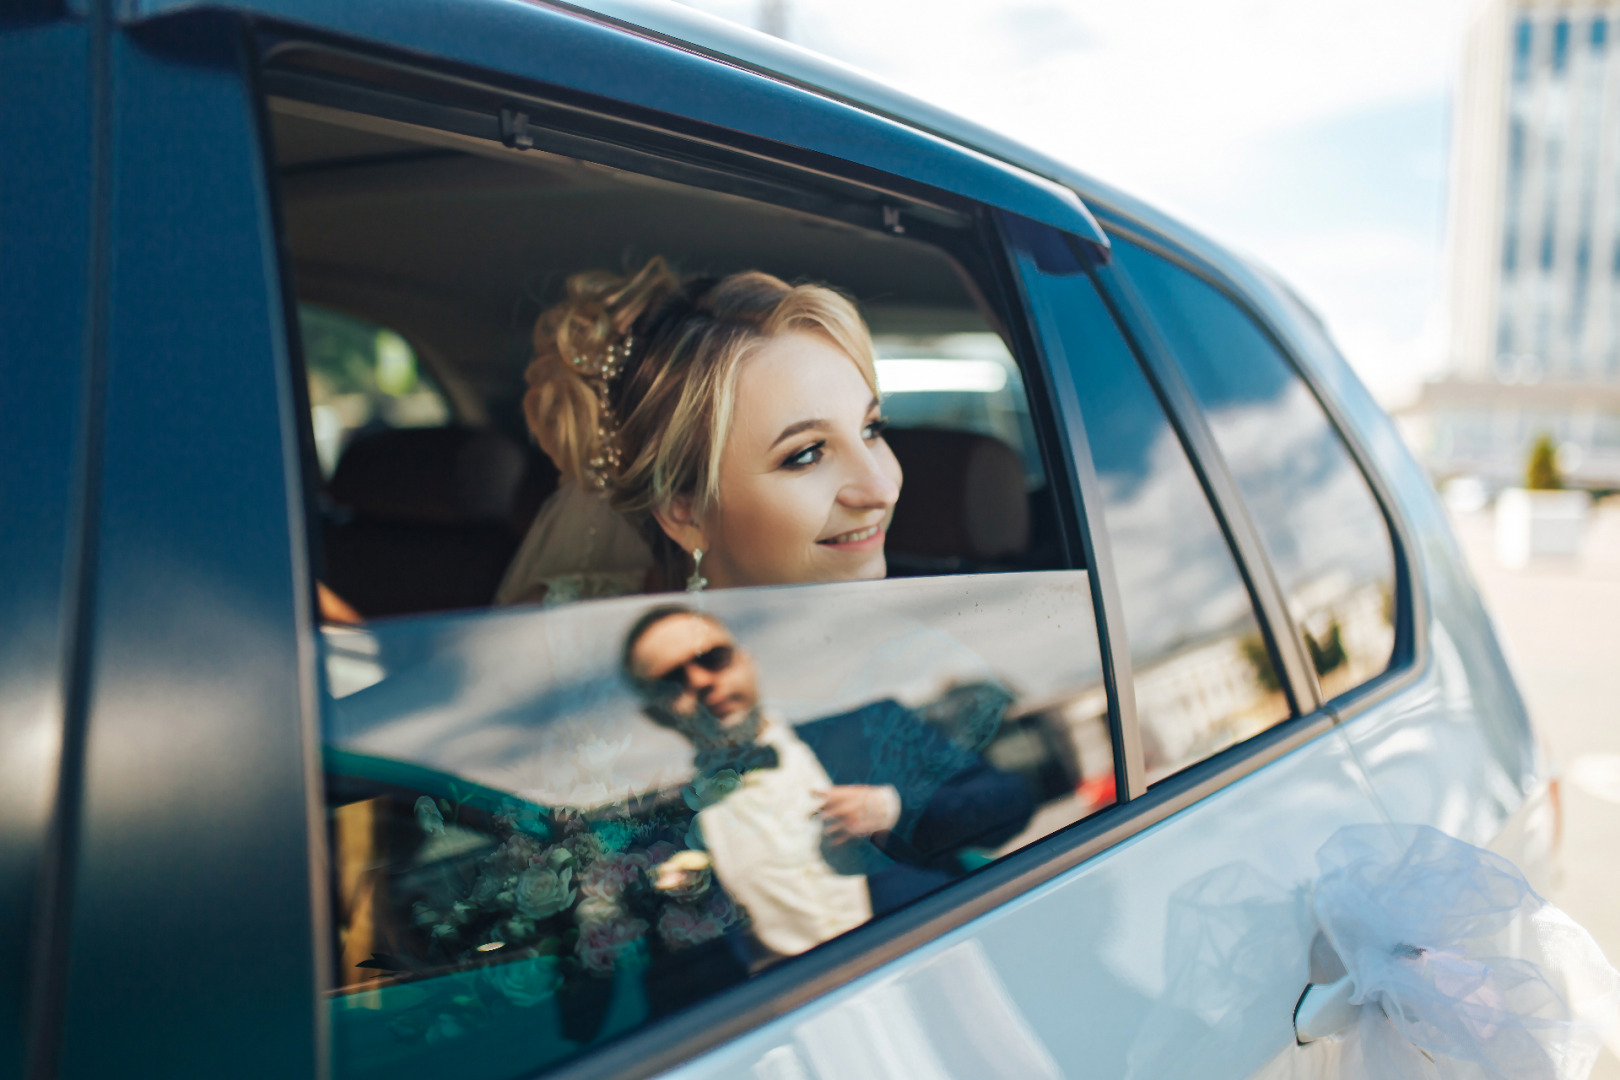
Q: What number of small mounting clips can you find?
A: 2